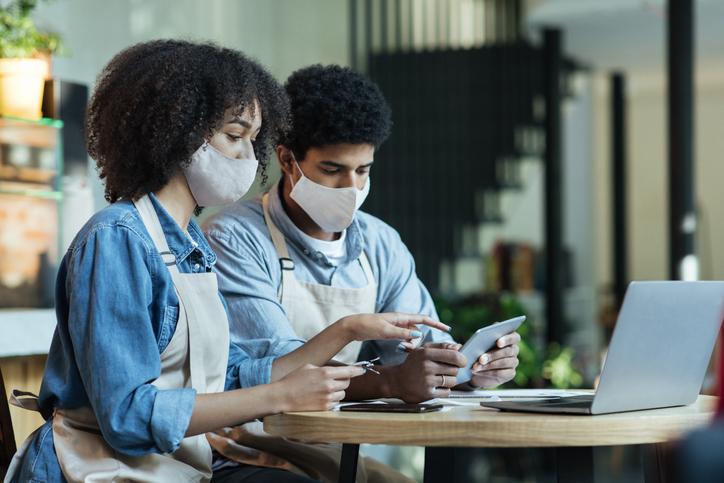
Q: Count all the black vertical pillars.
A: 3